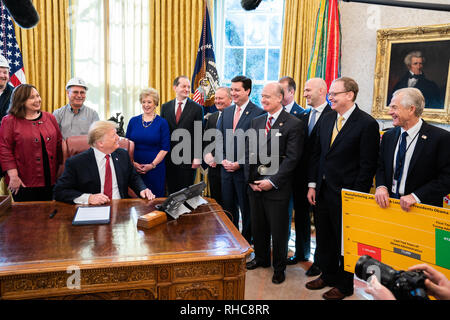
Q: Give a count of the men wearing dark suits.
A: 9